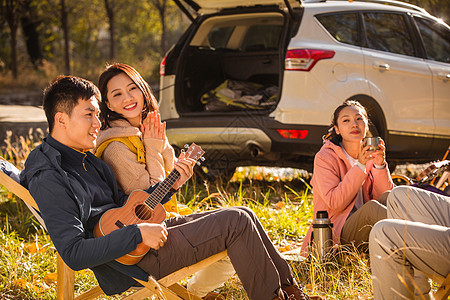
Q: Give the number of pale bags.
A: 0